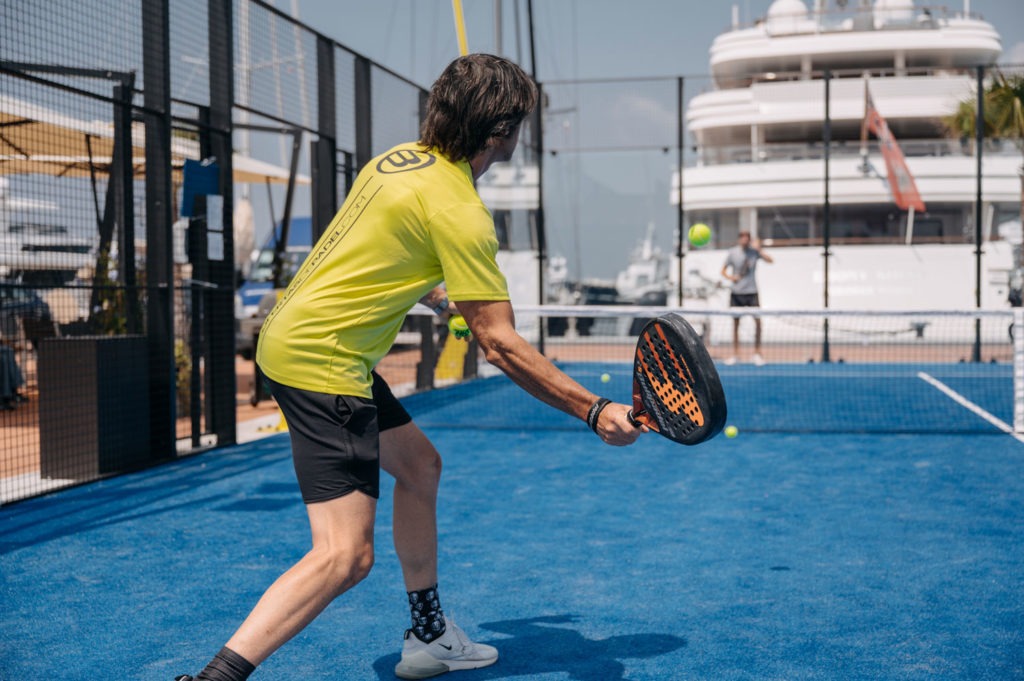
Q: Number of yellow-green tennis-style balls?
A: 4